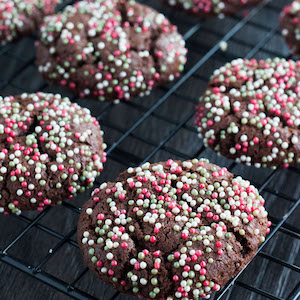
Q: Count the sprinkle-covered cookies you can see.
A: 7